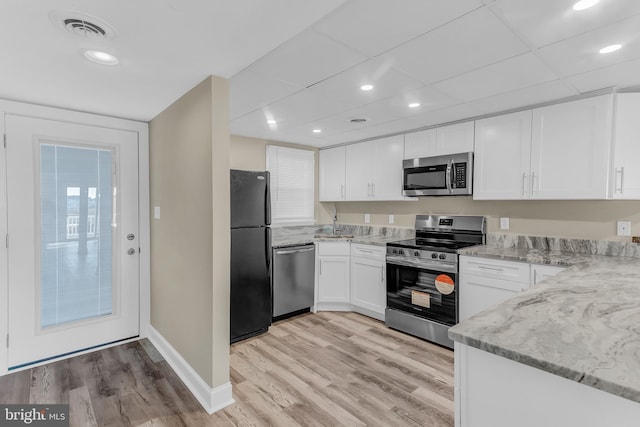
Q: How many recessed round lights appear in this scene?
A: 7